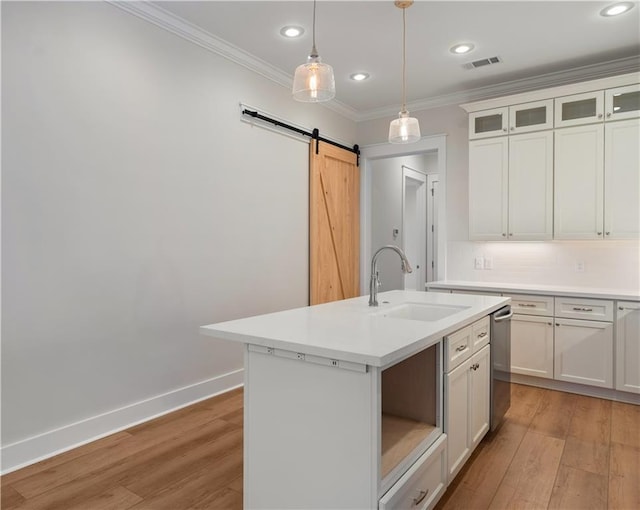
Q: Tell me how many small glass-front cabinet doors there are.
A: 4